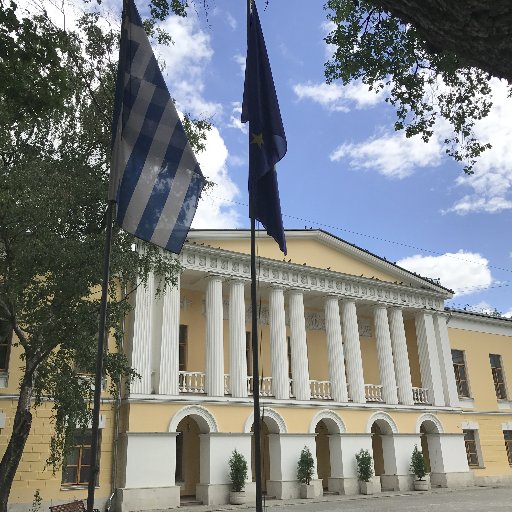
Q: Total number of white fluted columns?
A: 12